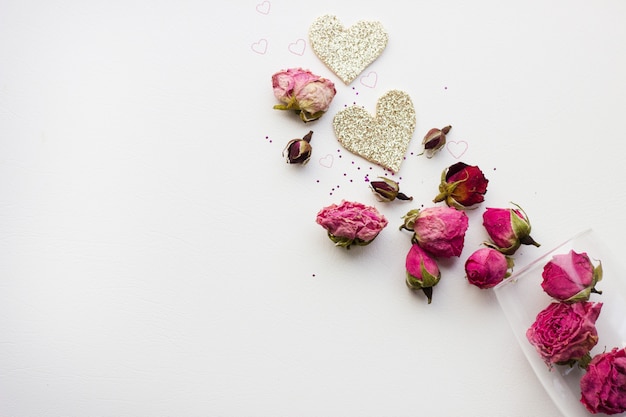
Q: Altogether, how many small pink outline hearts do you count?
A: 6